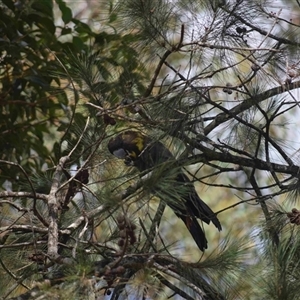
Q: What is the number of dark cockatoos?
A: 1